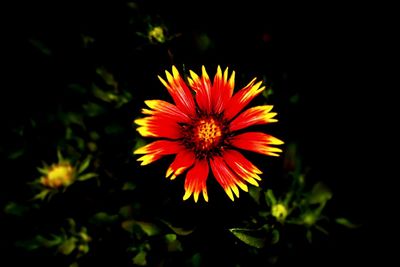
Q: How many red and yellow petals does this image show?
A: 13